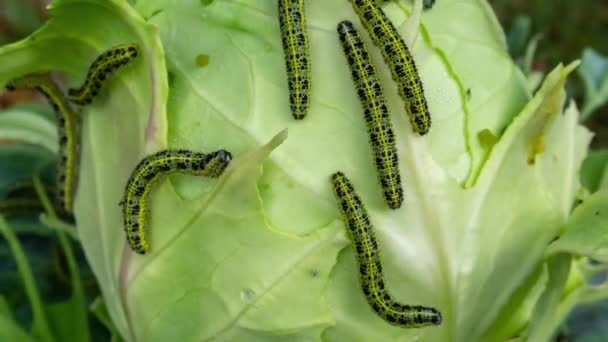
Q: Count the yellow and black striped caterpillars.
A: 7